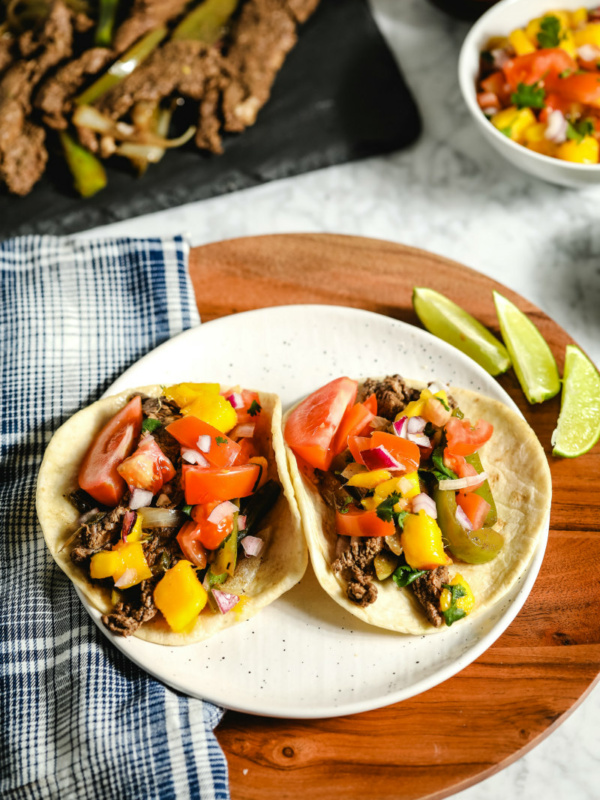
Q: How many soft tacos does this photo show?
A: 2